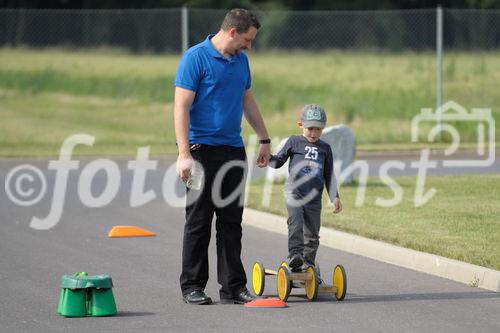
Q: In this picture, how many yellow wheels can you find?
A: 5